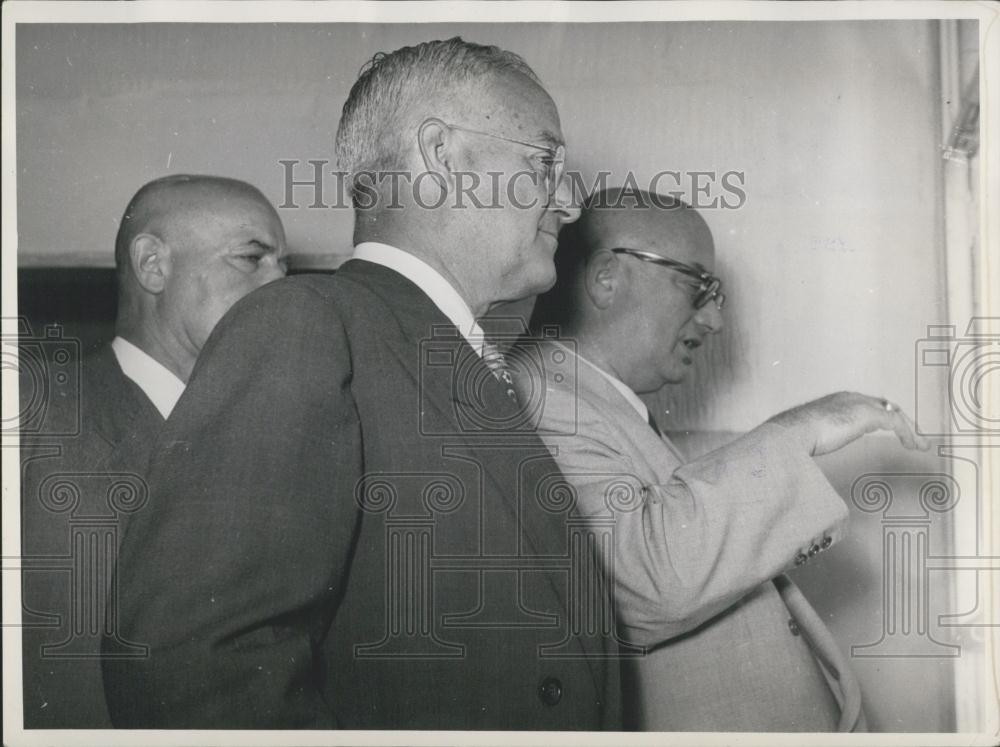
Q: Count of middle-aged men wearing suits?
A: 3